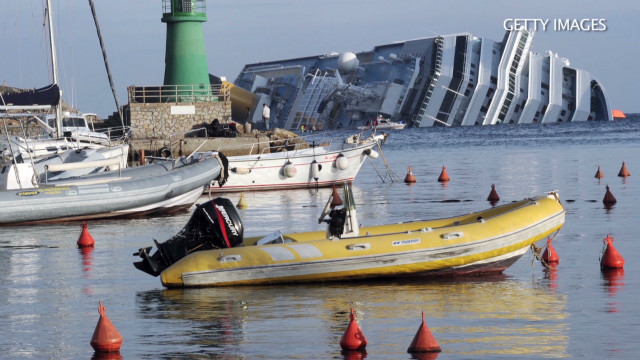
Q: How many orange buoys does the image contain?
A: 13